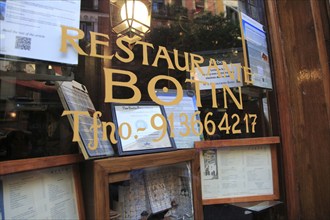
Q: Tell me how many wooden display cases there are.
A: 3